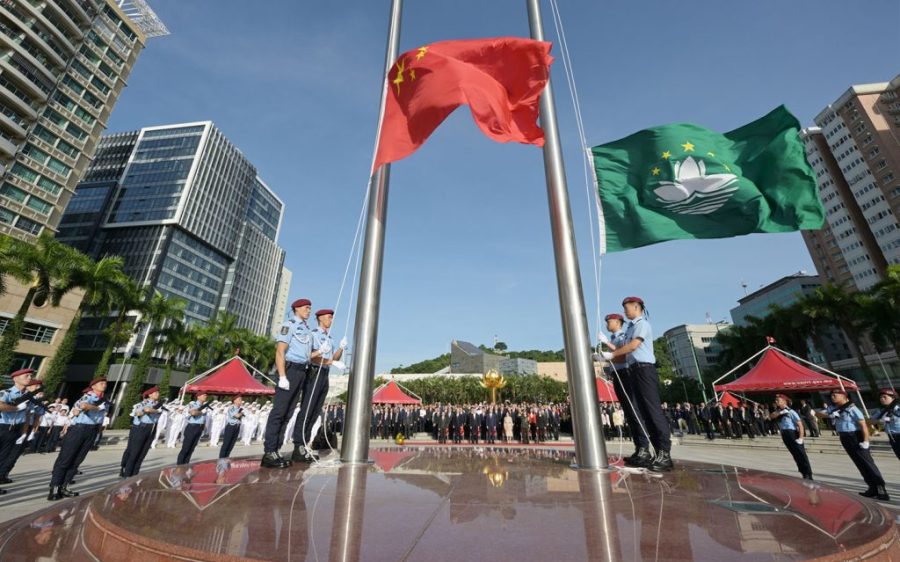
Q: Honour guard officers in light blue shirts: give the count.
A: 13